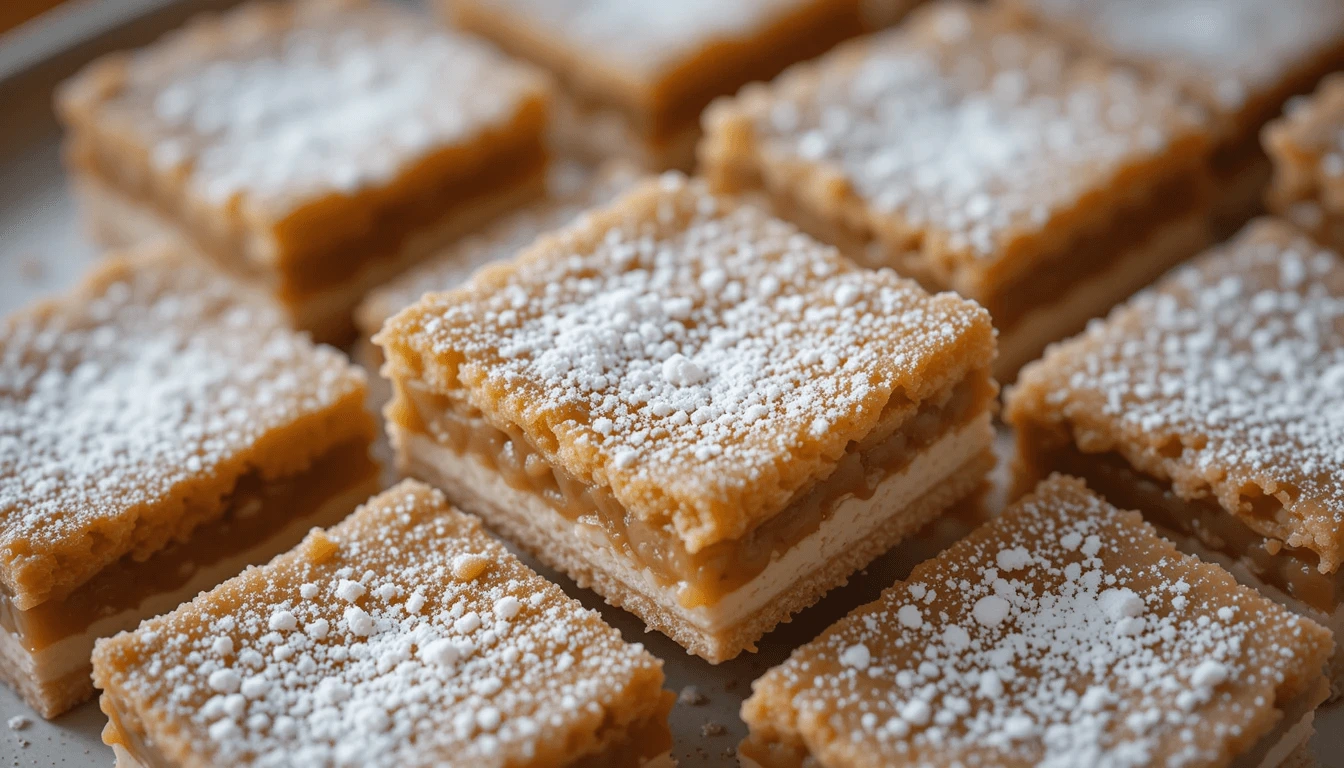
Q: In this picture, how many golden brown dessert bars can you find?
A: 11